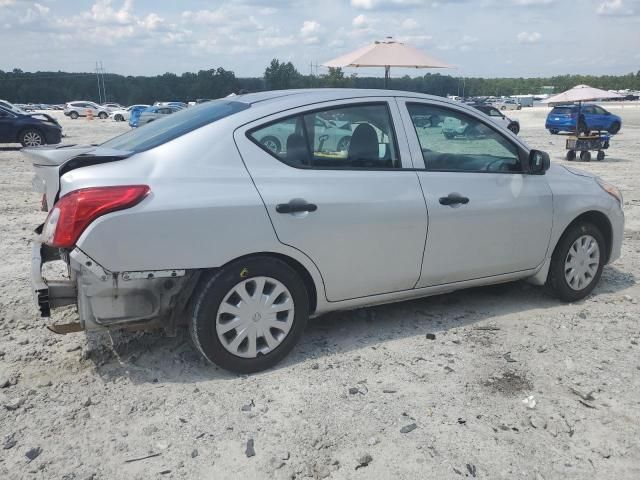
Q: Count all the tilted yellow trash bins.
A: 0